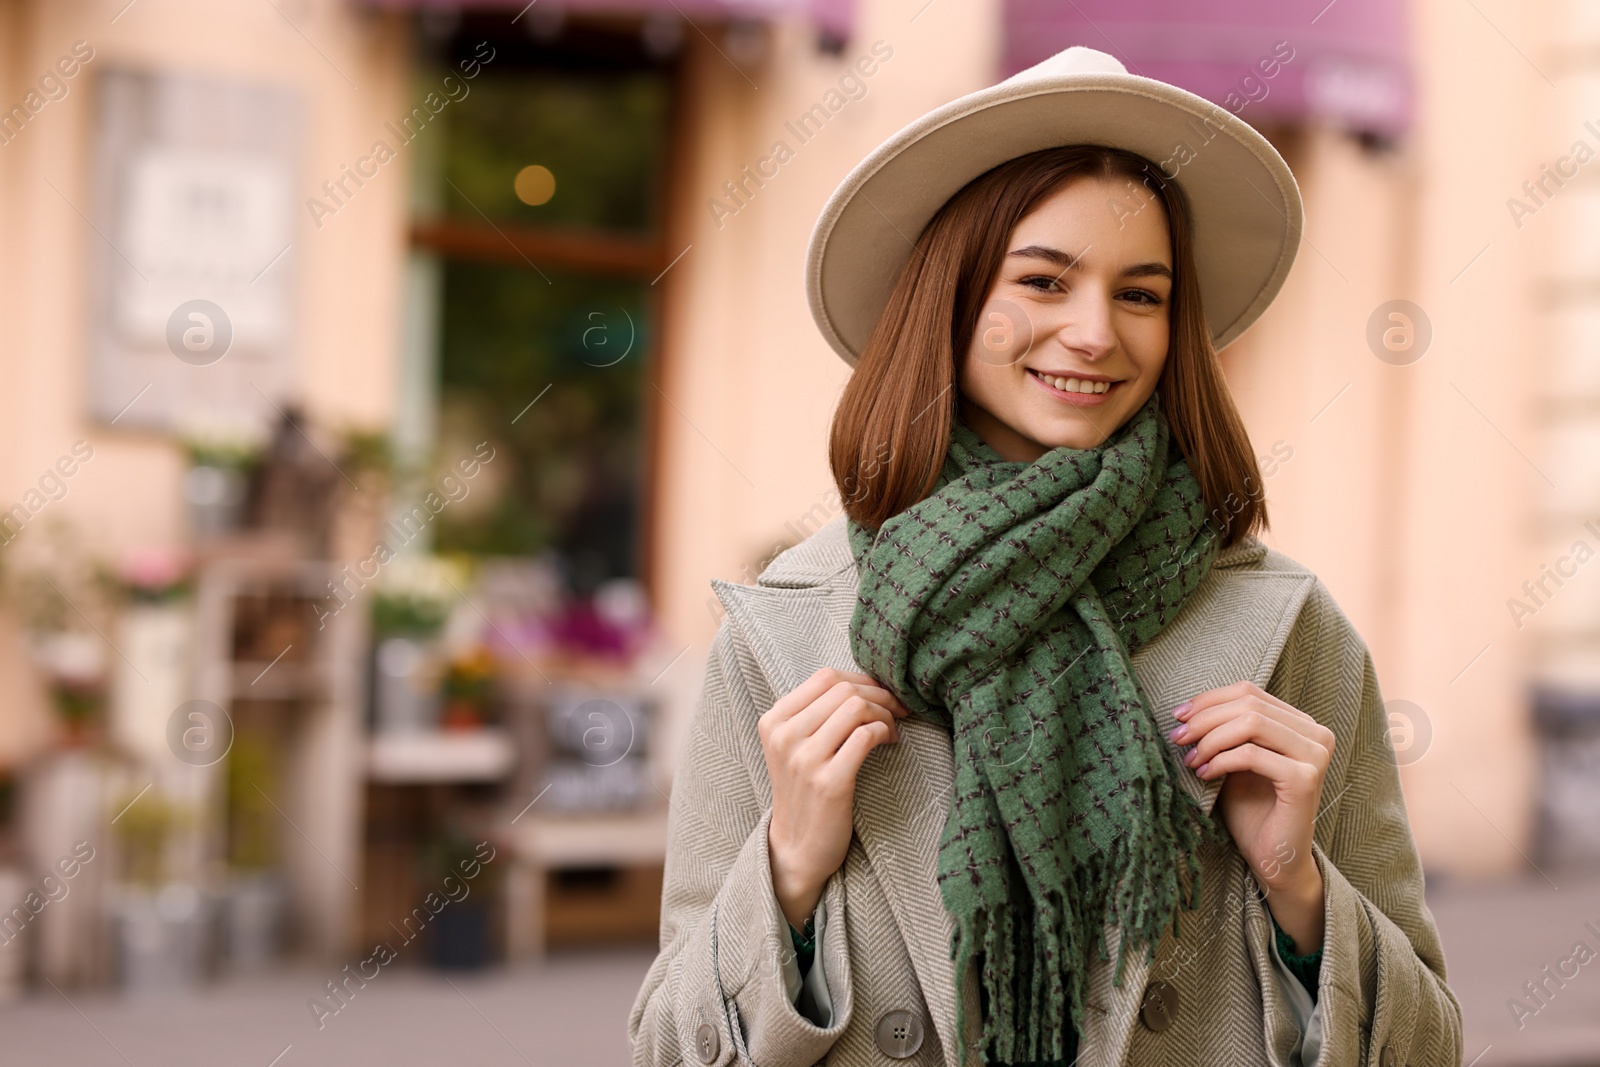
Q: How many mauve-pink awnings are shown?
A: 2